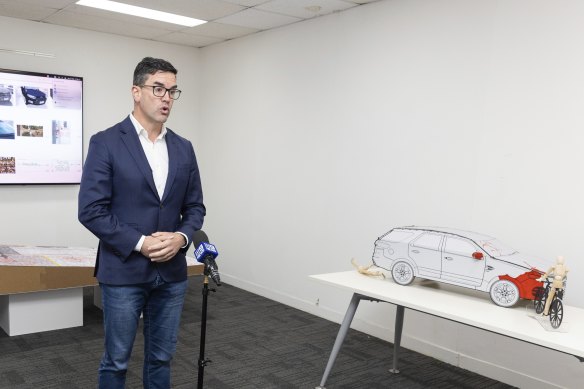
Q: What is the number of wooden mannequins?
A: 2